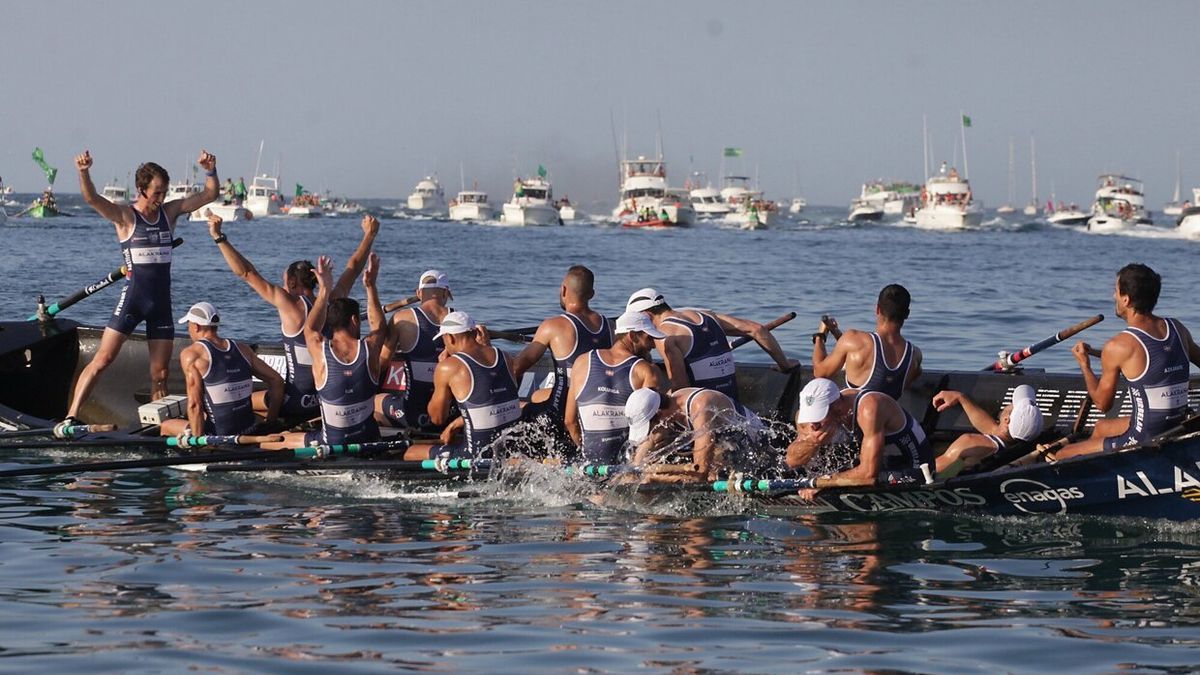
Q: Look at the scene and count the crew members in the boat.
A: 14